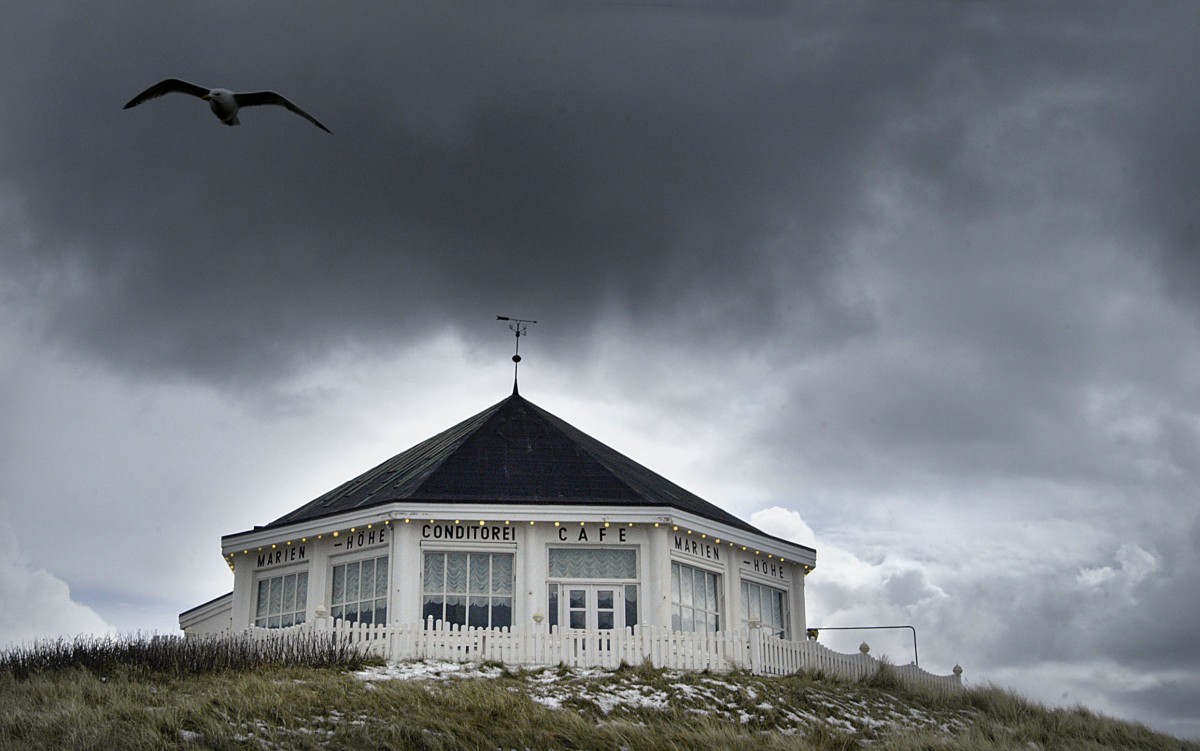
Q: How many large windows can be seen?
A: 5